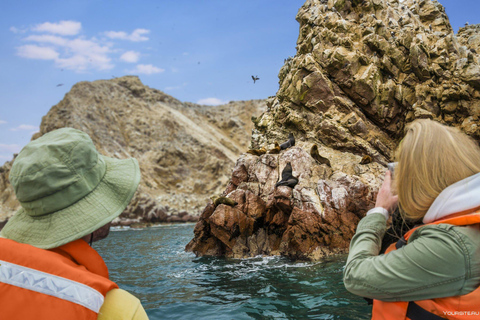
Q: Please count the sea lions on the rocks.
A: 7